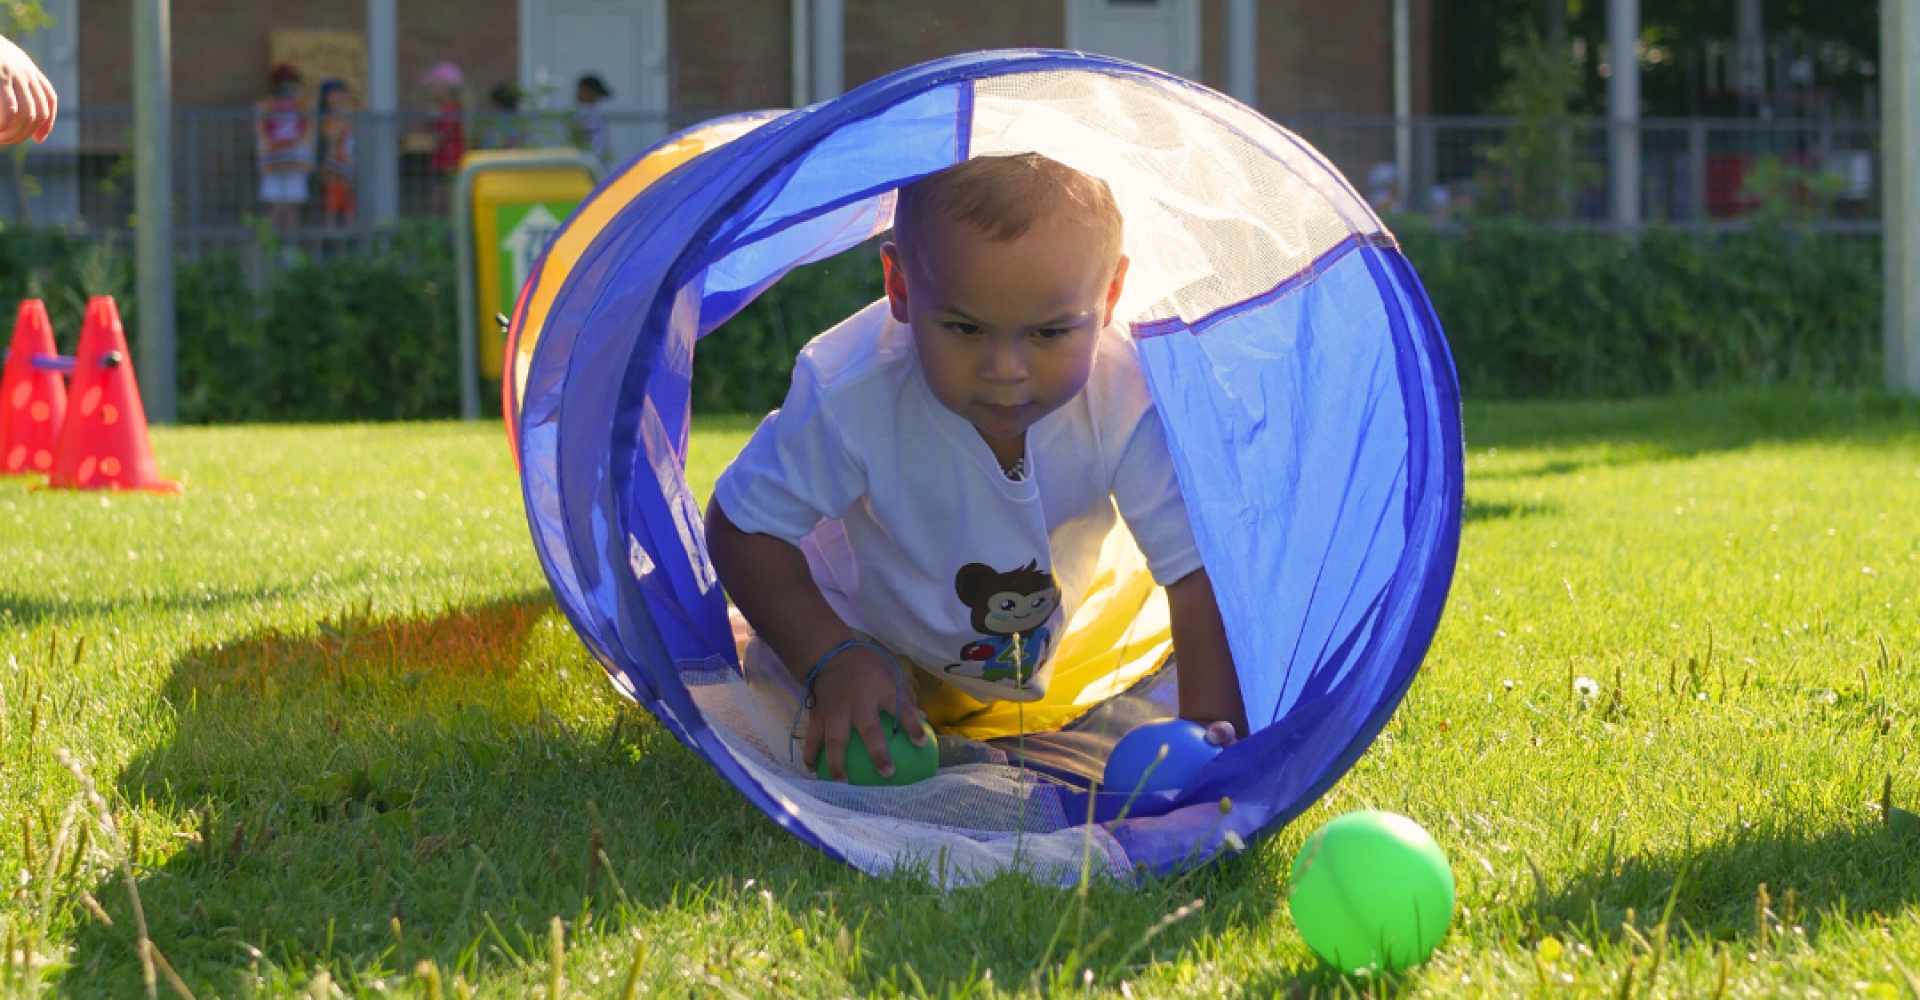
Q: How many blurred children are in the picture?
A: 5